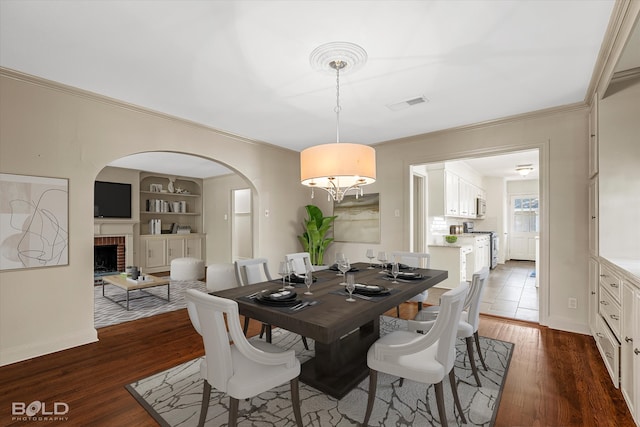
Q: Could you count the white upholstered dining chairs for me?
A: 6